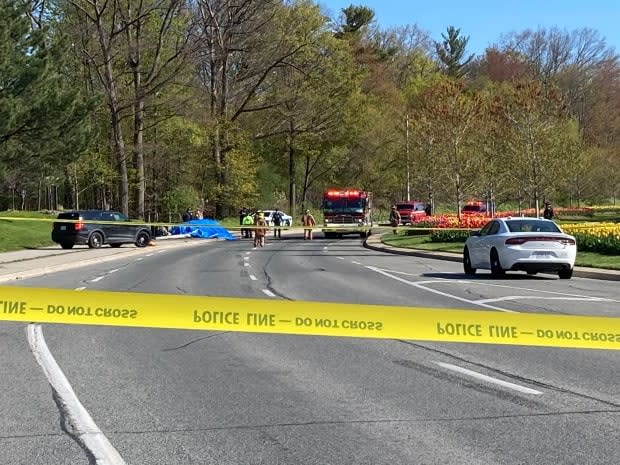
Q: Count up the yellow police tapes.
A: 2